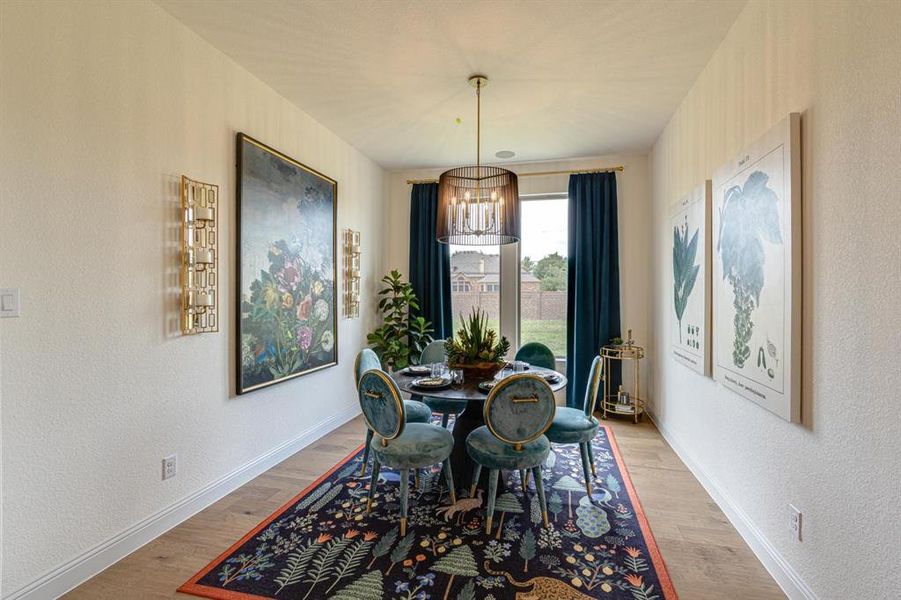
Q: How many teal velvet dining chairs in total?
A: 6